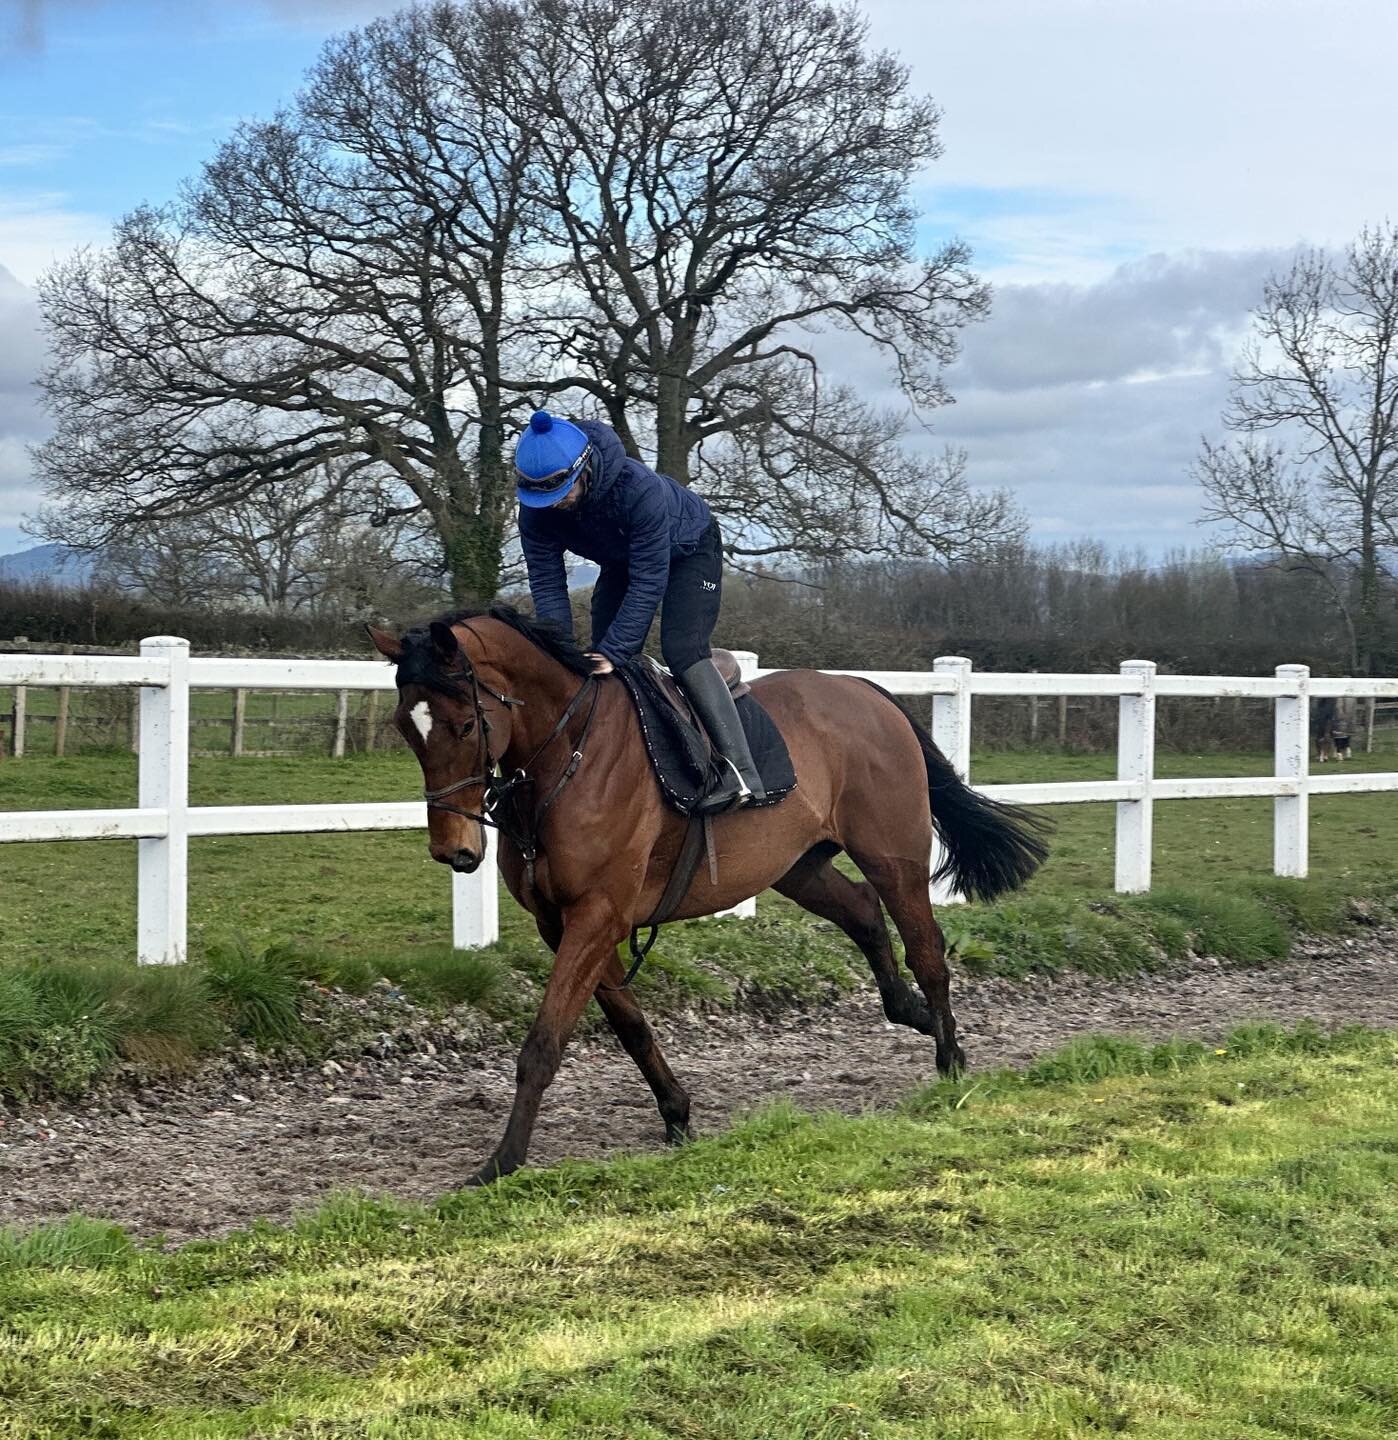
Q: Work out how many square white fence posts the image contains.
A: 6